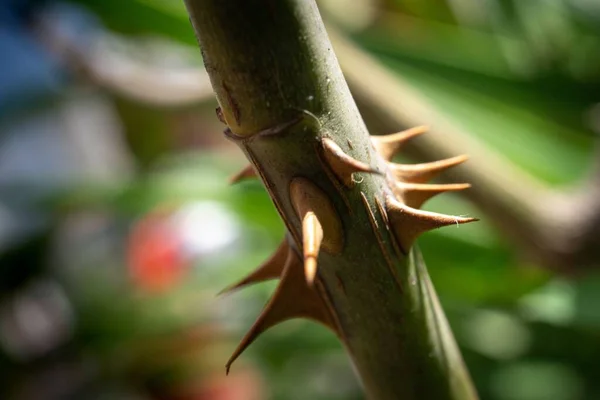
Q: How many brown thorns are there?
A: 9